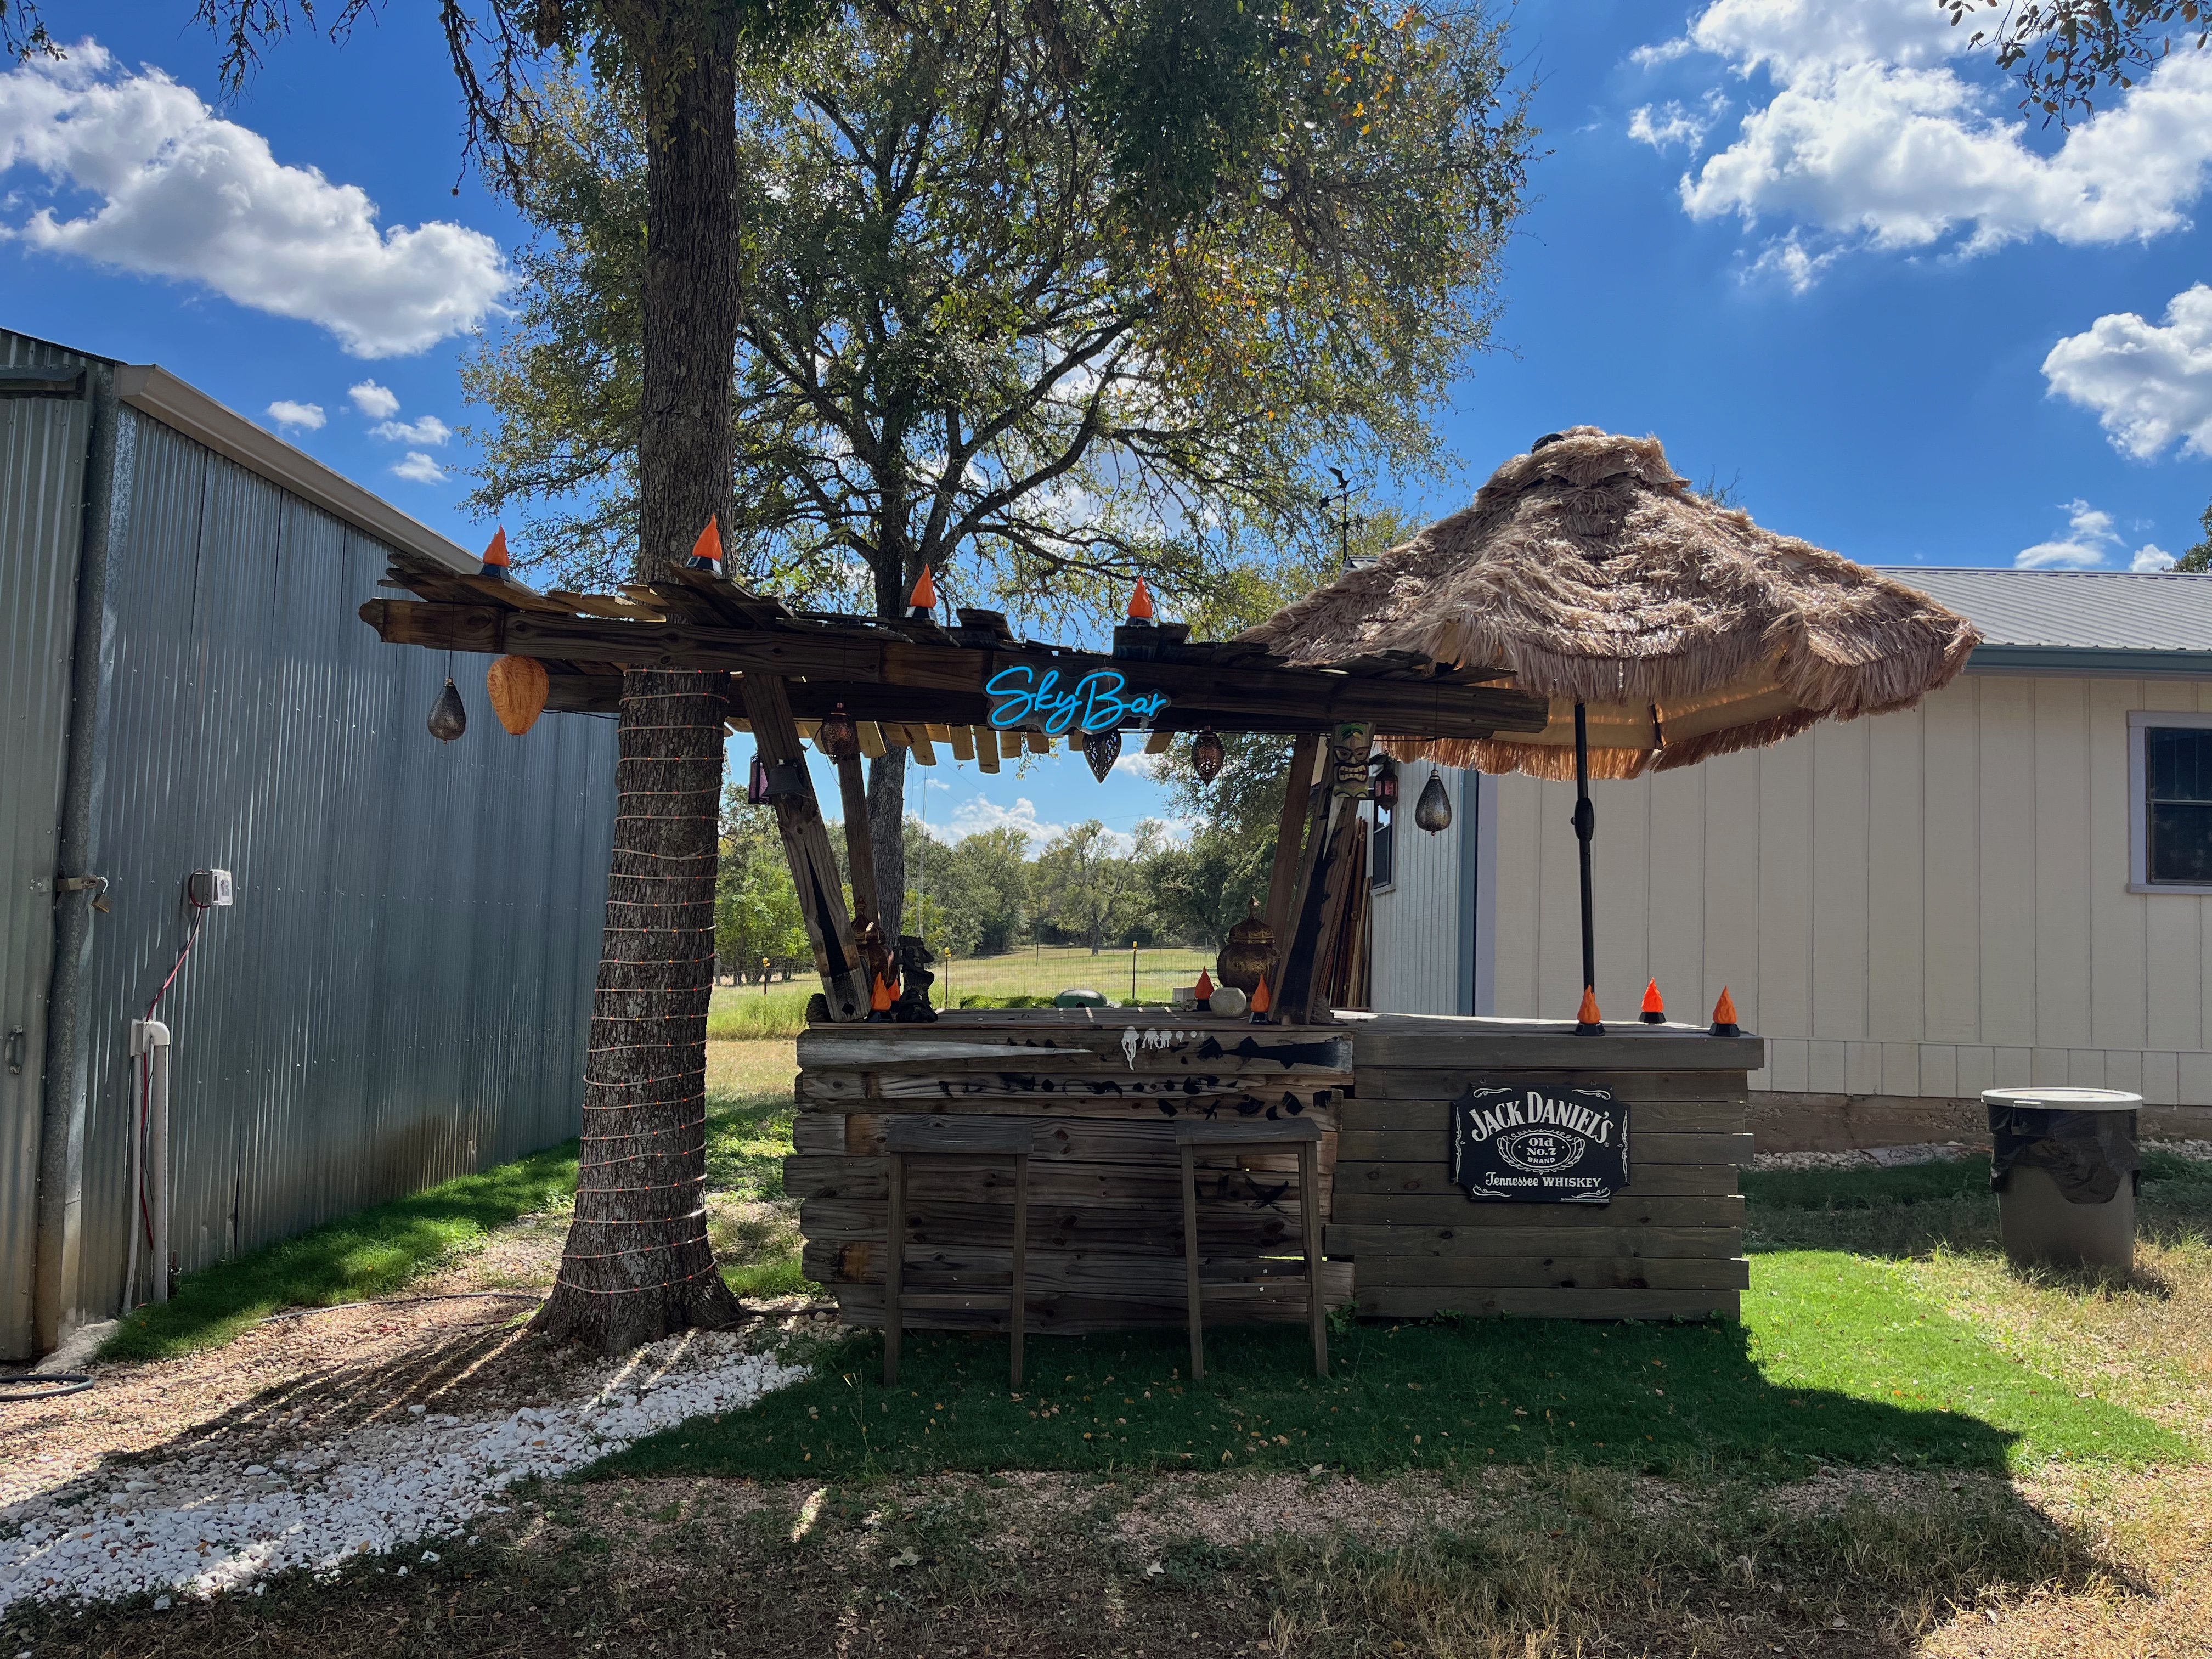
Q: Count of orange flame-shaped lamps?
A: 11